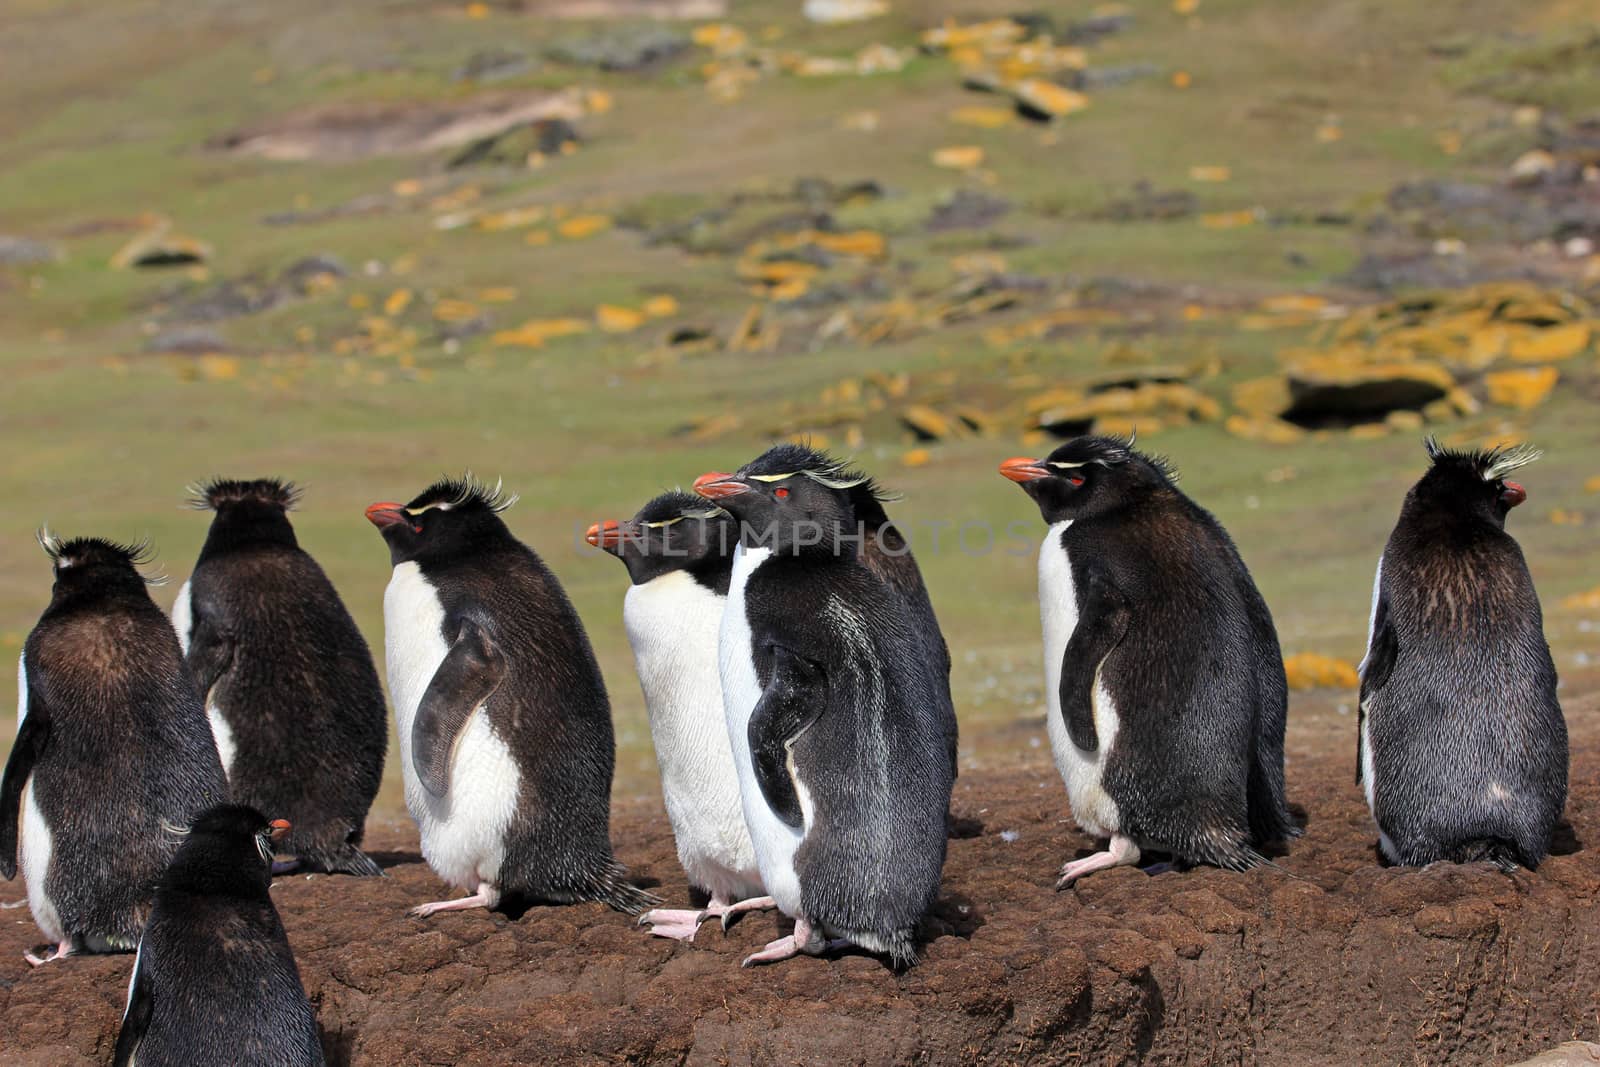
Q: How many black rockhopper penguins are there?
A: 10